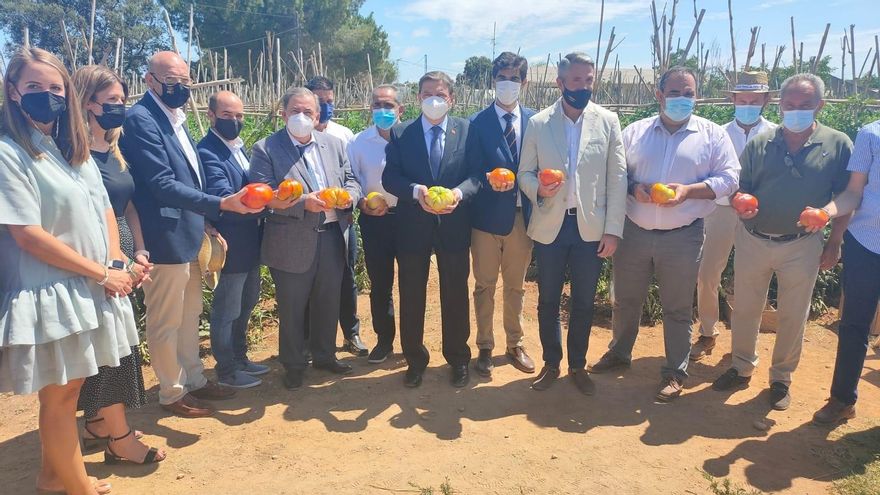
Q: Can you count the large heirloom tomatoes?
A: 10